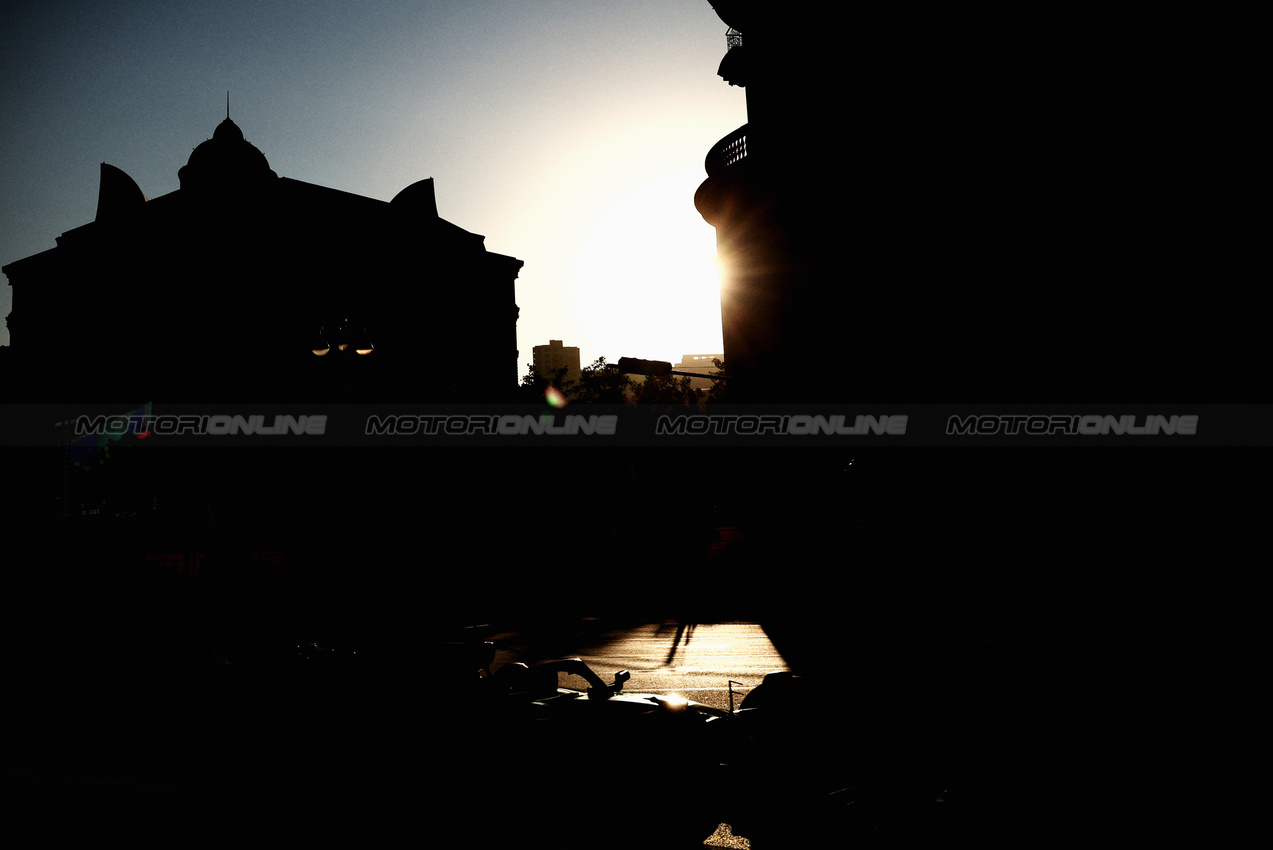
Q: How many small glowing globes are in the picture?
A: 3